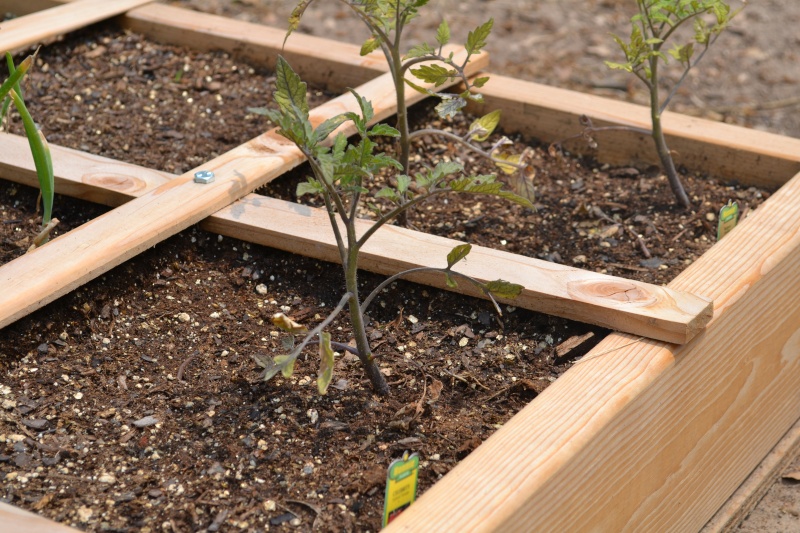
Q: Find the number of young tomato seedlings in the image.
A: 3